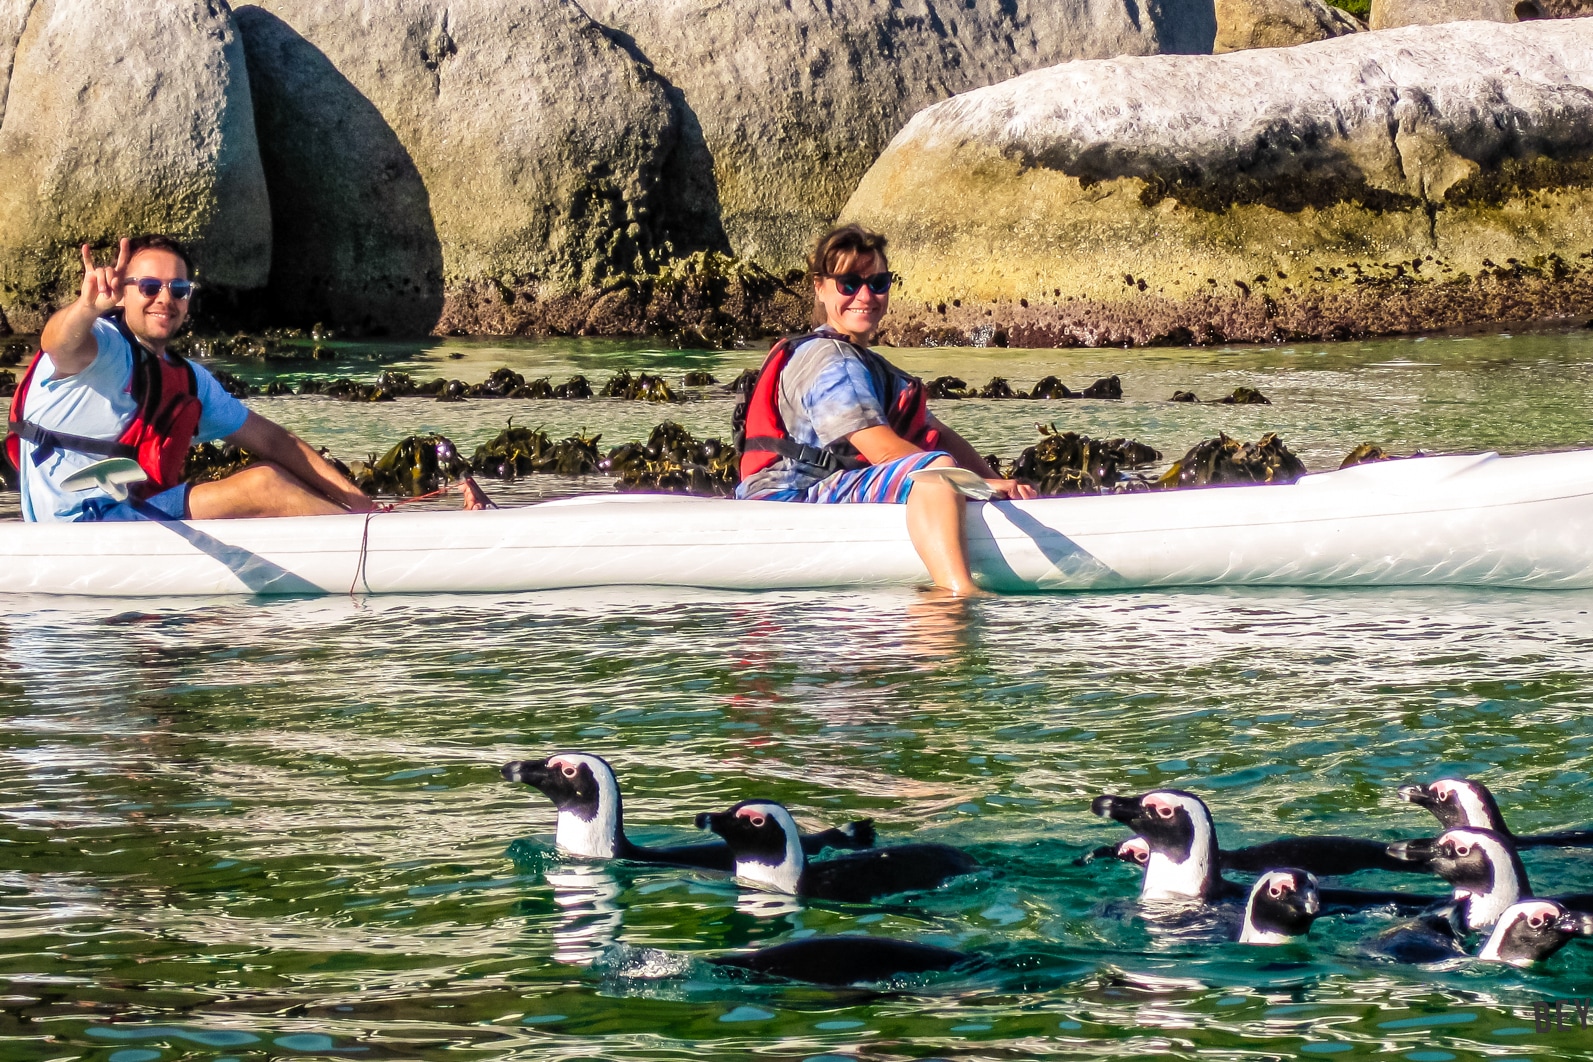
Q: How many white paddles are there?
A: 2